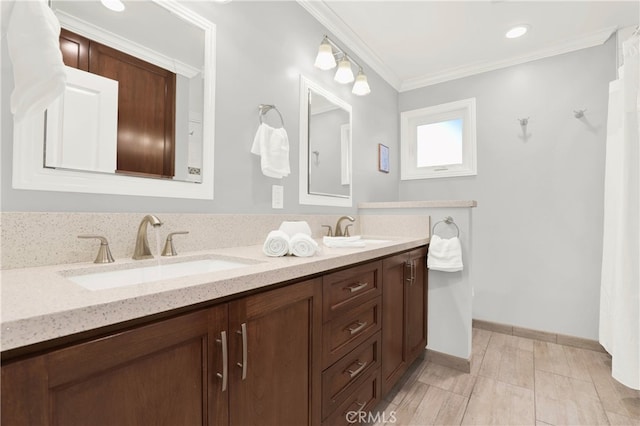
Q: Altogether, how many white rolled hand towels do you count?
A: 2